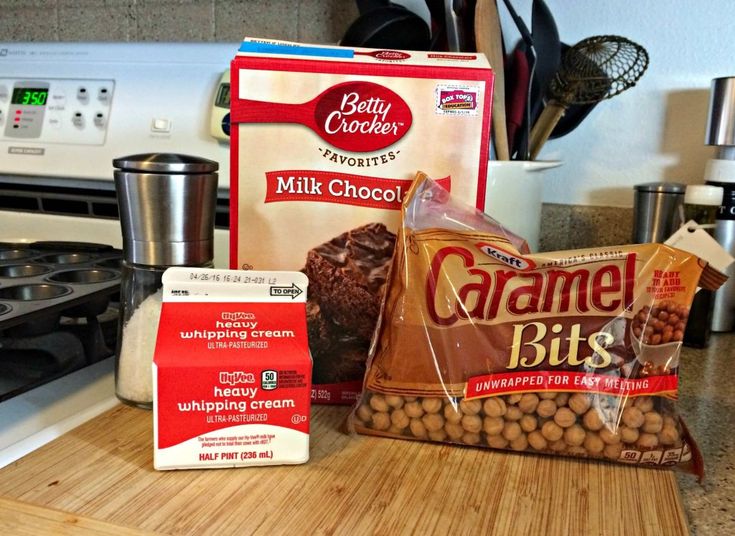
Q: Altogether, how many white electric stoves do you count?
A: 1